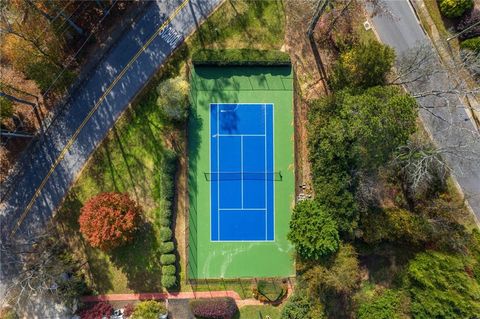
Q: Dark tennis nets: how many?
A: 1